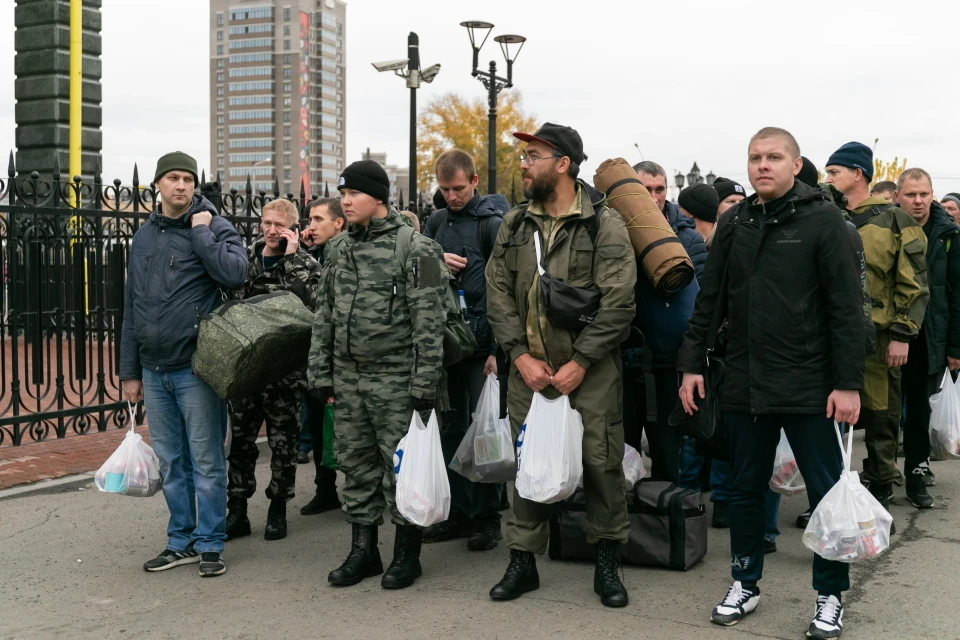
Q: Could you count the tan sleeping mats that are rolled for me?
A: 1